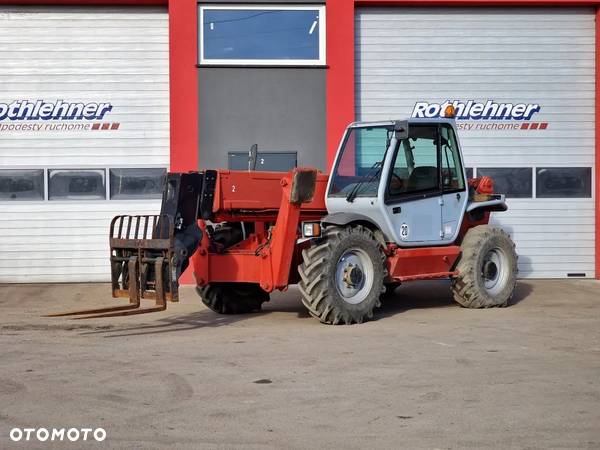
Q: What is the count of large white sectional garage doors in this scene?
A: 2